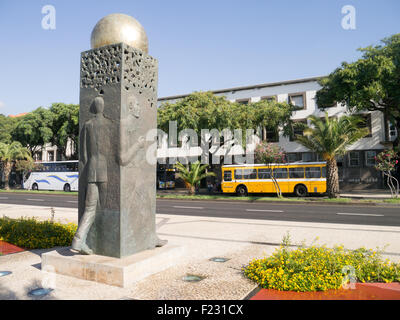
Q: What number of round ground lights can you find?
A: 4